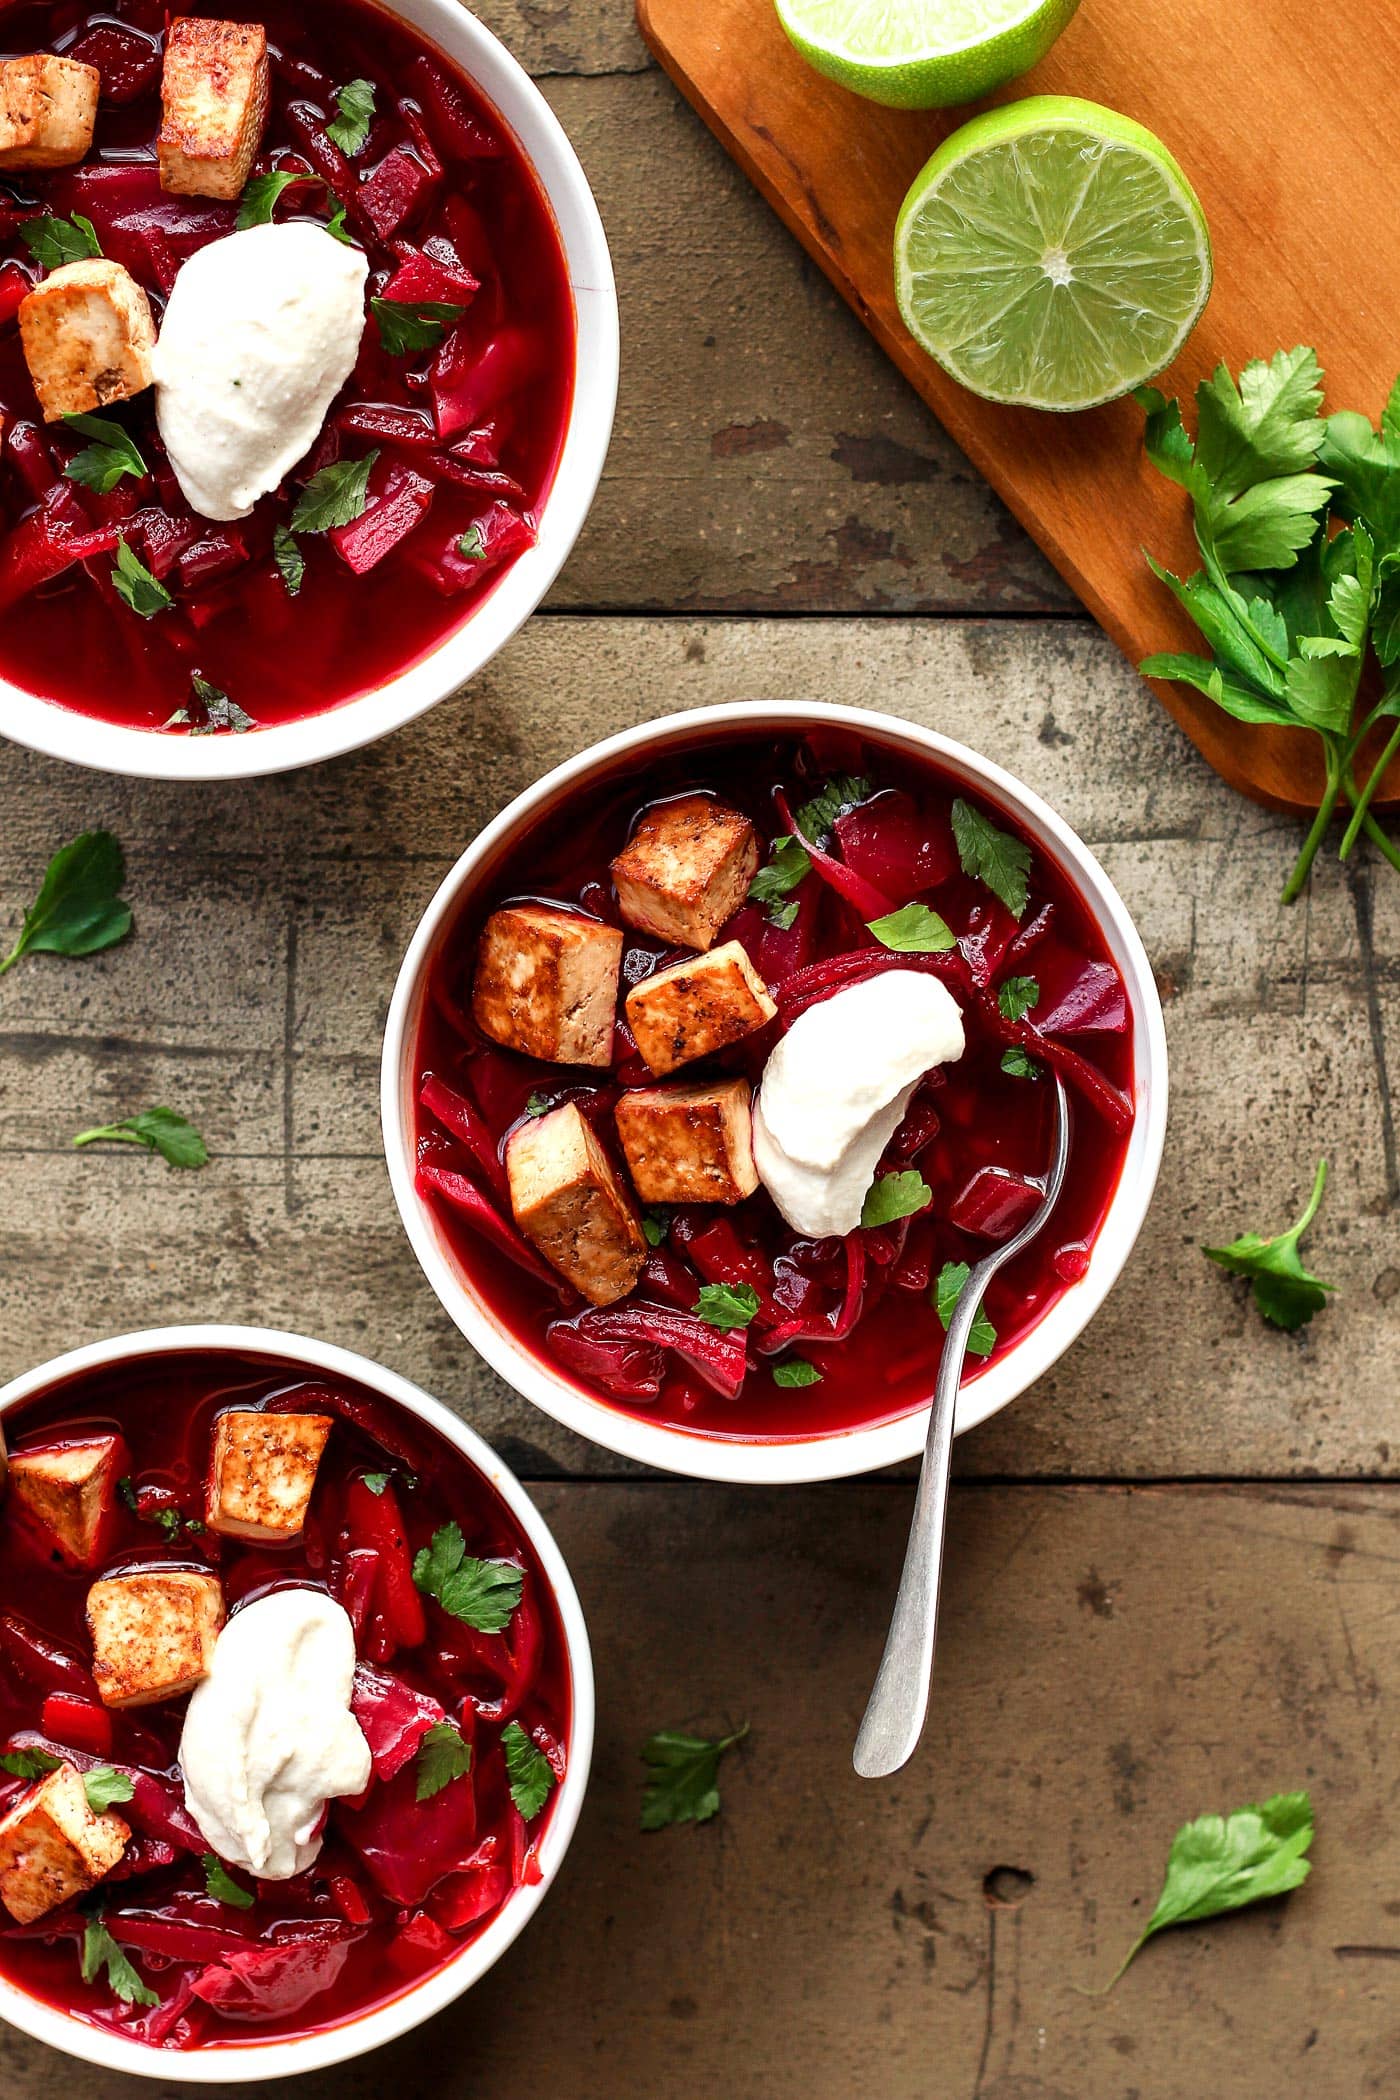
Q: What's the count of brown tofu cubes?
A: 12